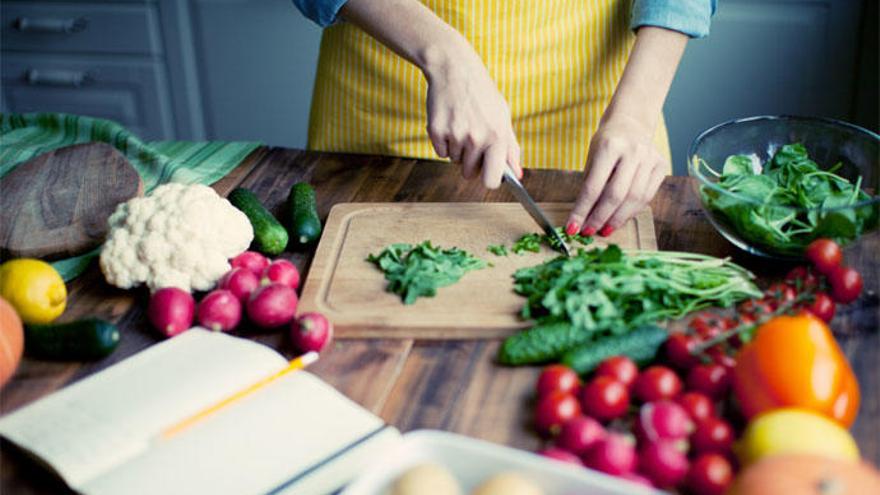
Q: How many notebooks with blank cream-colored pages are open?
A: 1